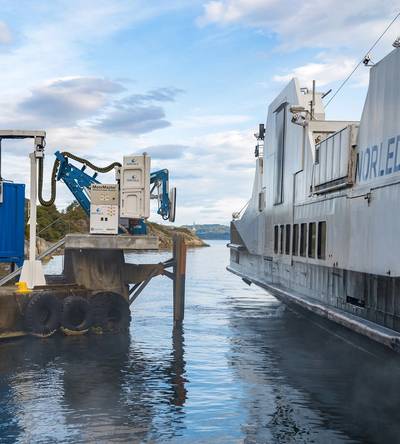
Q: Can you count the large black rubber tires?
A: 3